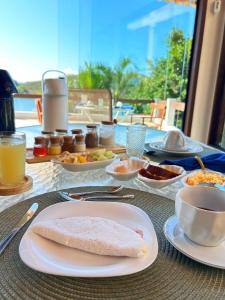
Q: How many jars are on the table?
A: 9